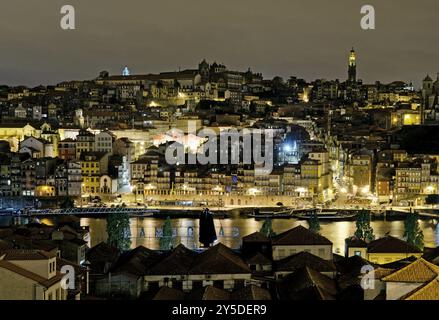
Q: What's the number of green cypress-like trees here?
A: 6